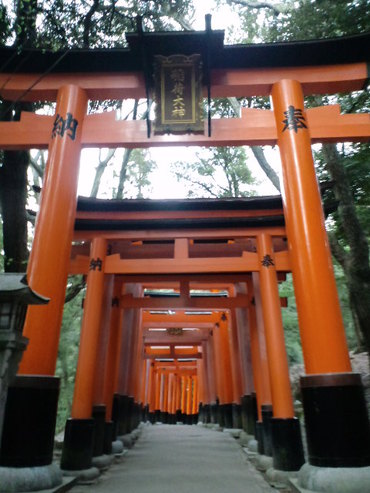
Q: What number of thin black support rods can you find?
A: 2